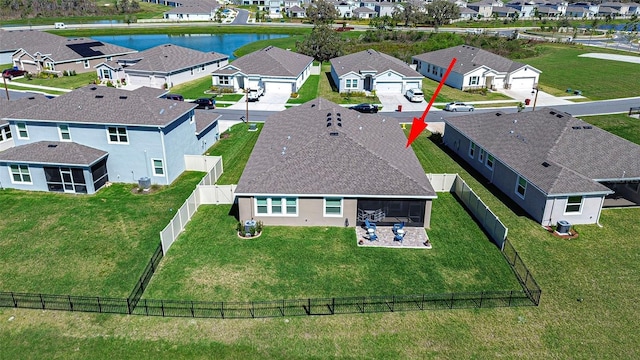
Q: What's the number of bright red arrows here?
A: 1